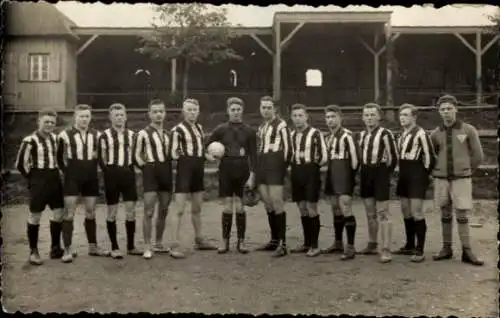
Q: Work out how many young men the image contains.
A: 12